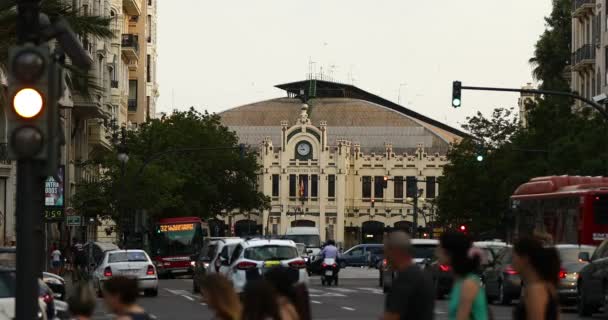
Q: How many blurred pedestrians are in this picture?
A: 8